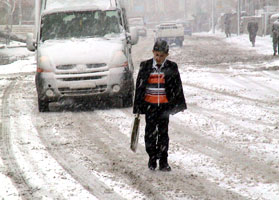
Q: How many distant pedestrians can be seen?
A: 3